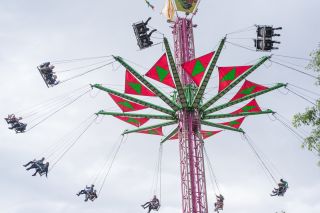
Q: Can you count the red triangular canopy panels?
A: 12